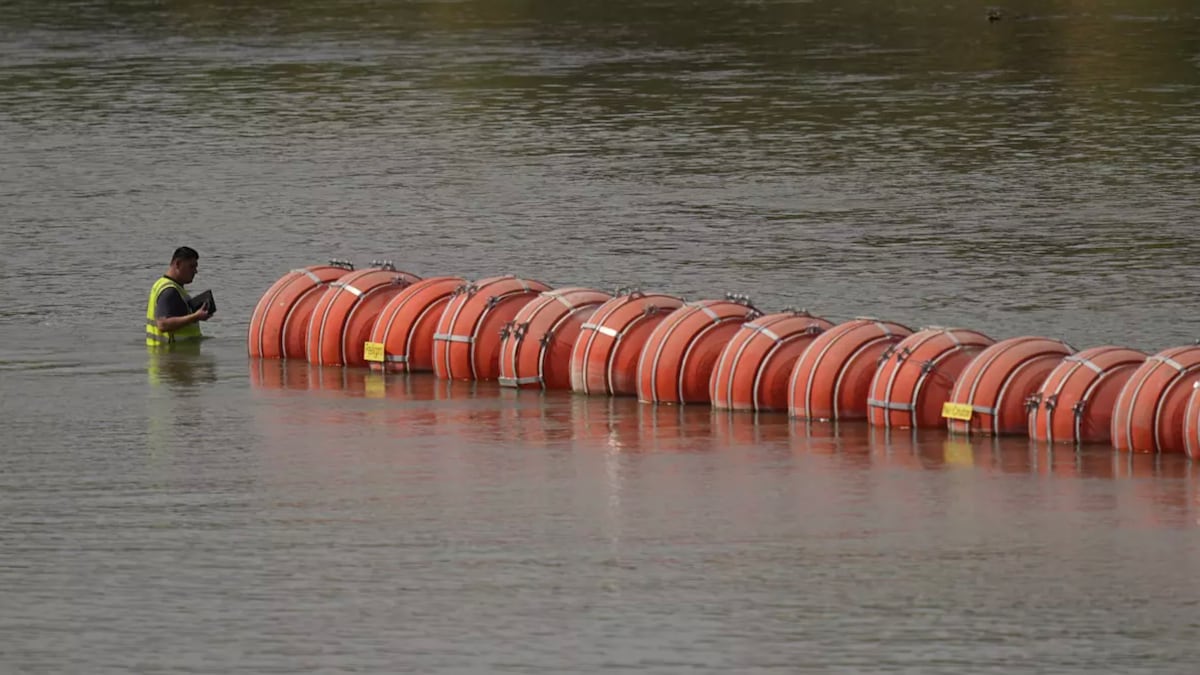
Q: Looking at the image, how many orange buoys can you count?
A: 14